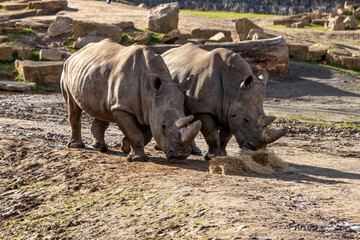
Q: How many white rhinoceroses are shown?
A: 2